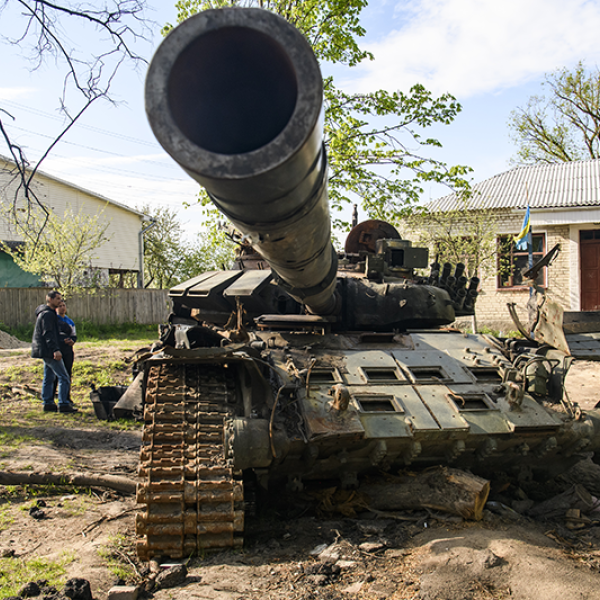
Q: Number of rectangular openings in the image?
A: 6